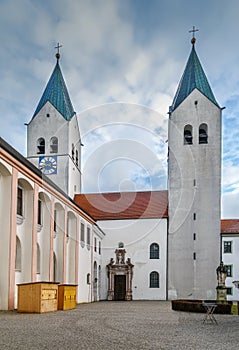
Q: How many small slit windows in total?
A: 4